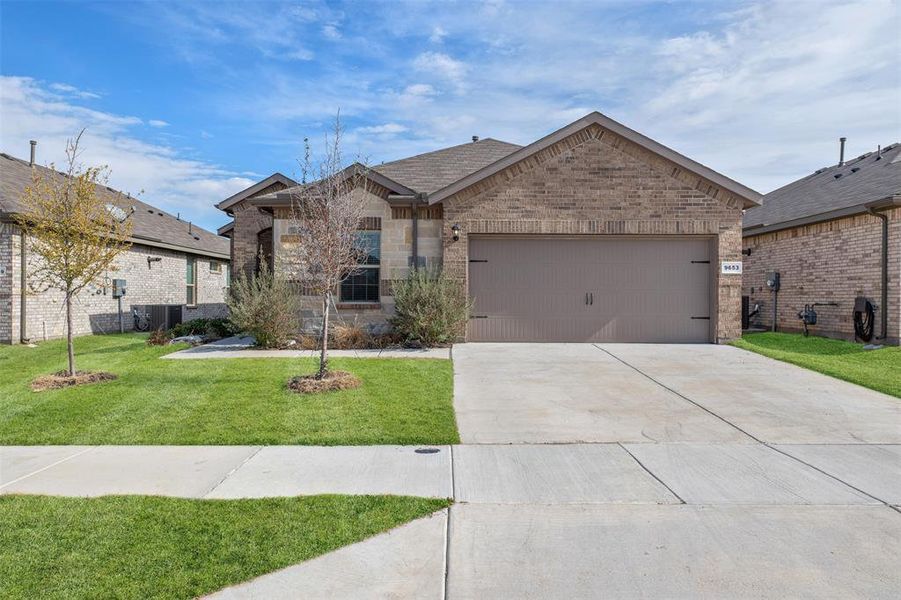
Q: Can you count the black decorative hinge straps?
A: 4